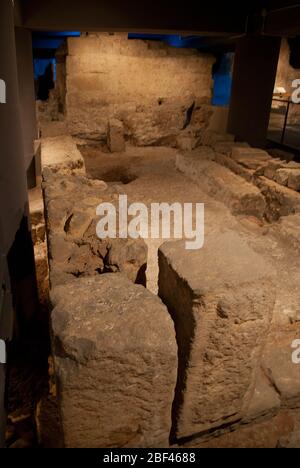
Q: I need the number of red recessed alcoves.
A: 0